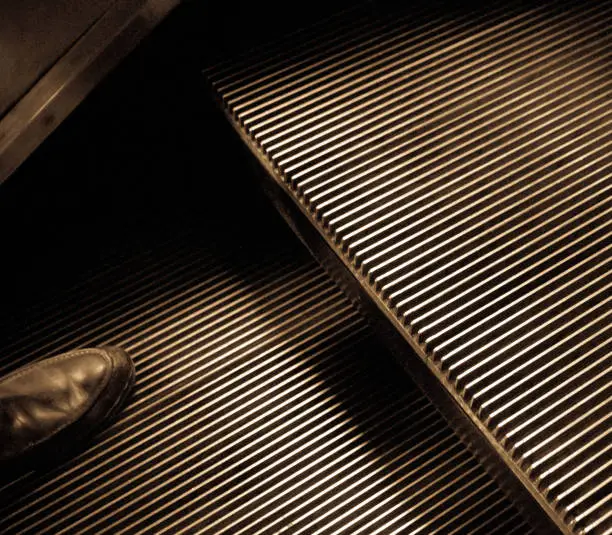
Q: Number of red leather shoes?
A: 0